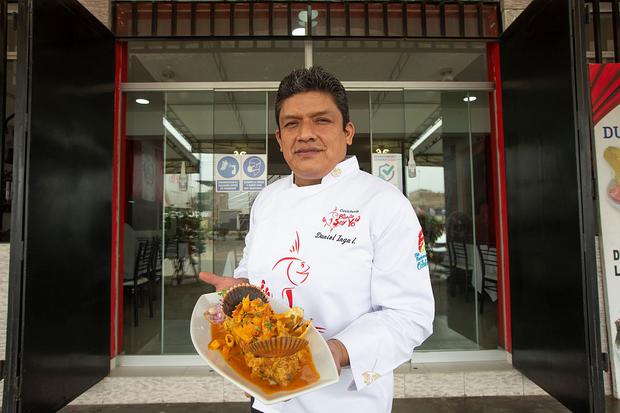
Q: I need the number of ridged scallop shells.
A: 2